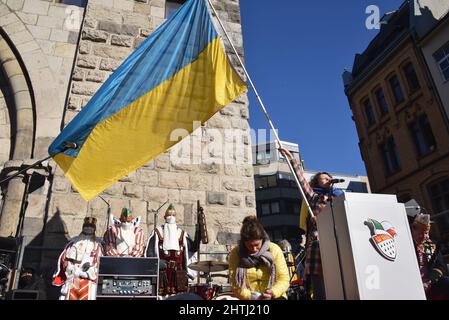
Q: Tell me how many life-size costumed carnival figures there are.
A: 3